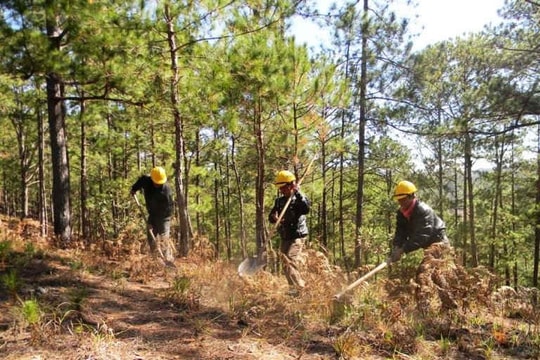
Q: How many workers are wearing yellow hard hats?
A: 3